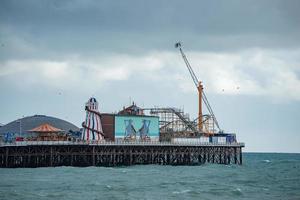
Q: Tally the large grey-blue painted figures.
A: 2